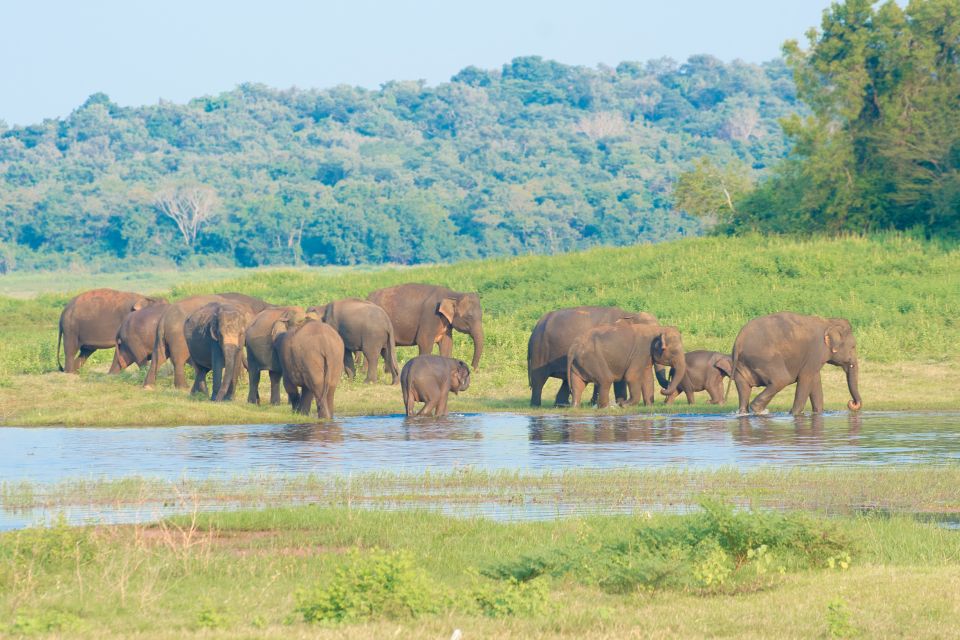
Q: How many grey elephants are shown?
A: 14